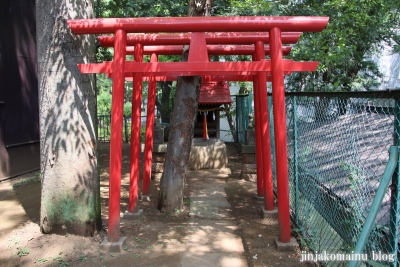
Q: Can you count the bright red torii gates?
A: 3